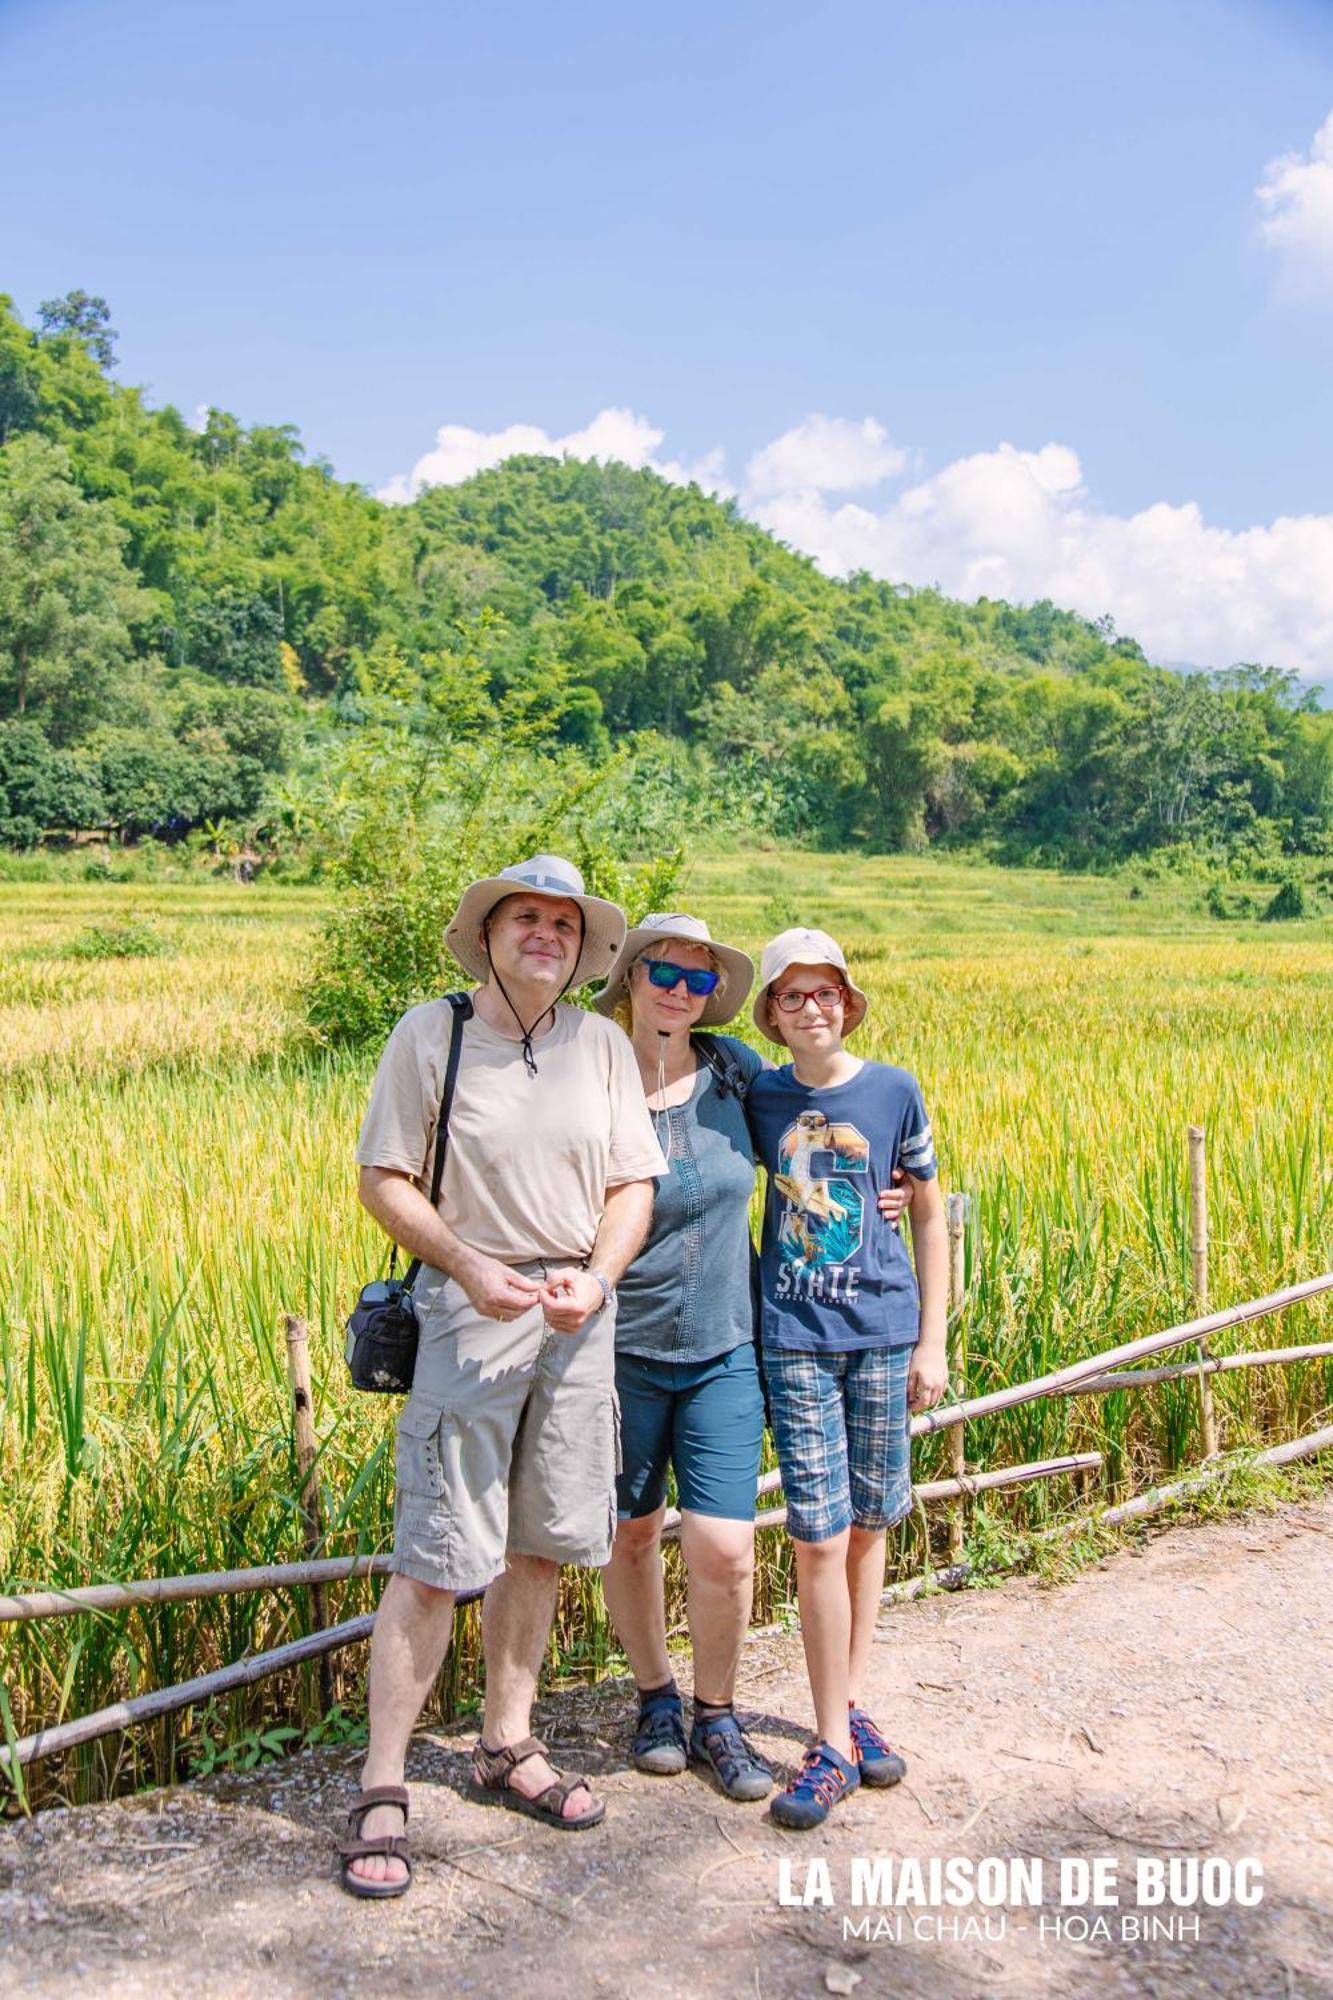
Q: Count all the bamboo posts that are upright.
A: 3